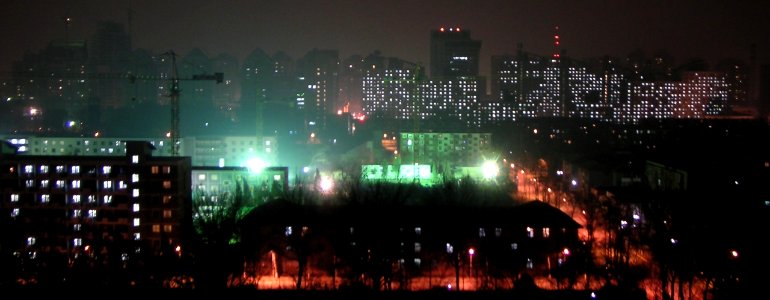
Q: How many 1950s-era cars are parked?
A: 0